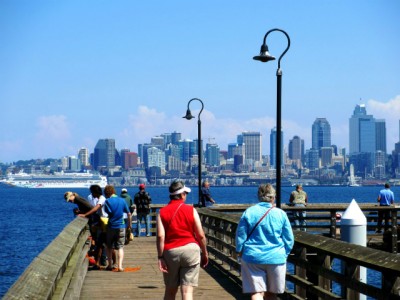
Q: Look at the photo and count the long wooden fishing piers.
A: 1